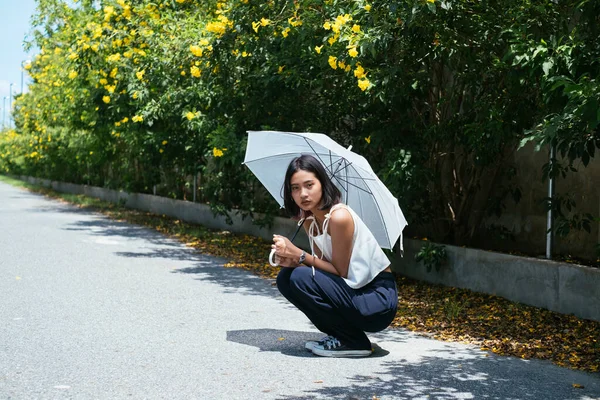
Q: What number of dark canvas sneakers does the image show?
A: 2